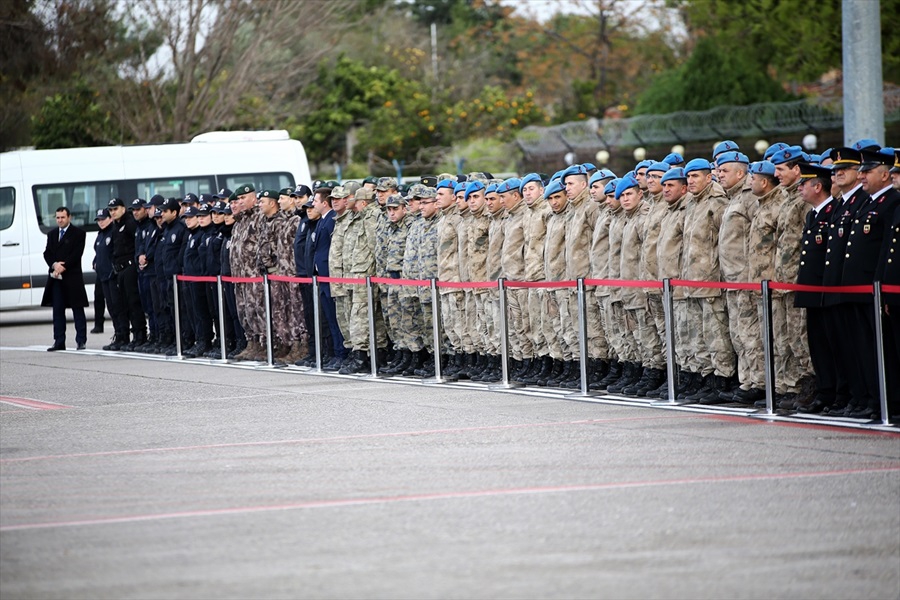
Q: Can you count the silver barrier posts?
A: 11